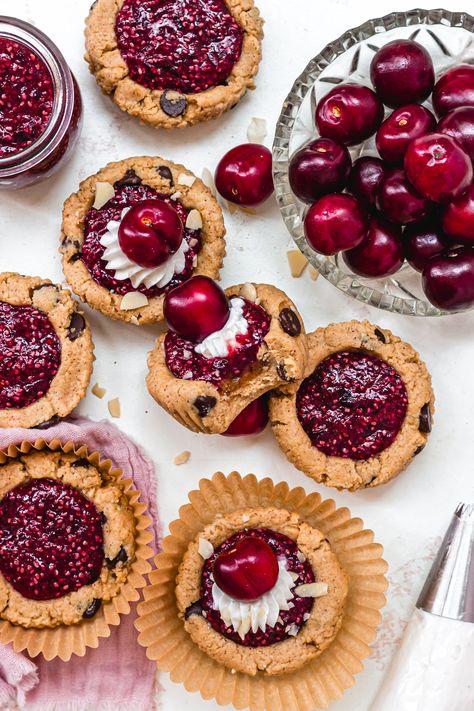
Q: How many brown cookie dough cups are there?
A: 7